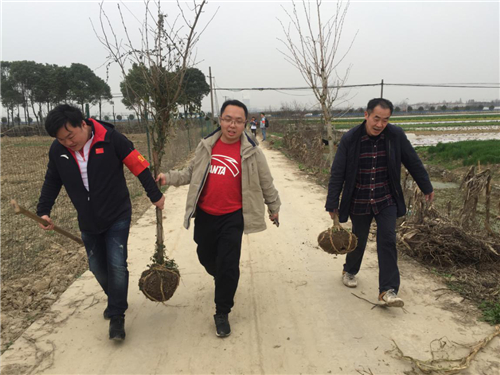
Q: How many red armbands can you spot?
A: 2